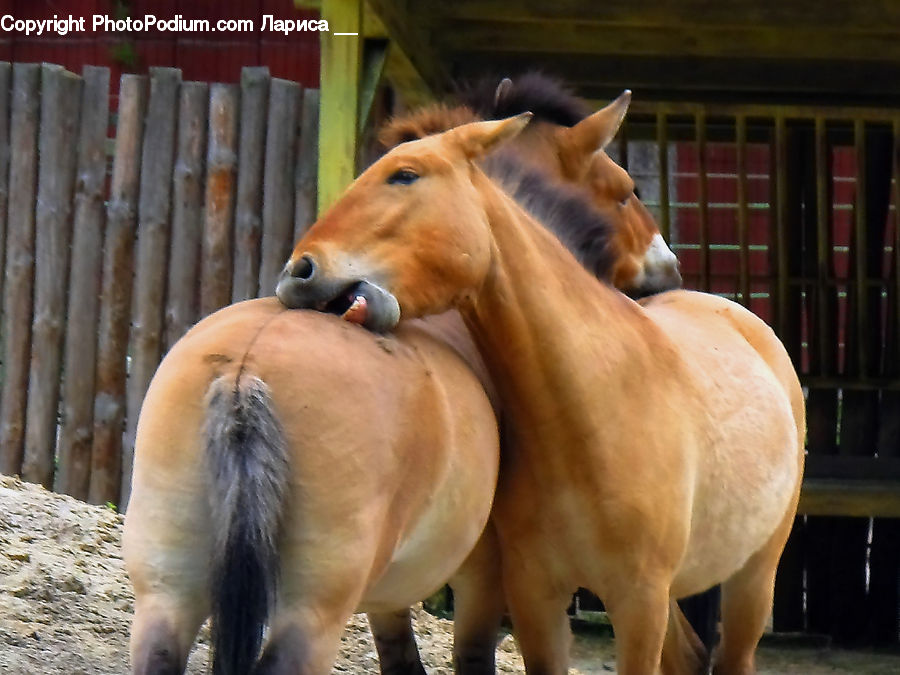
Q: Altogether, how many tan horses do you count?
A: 2